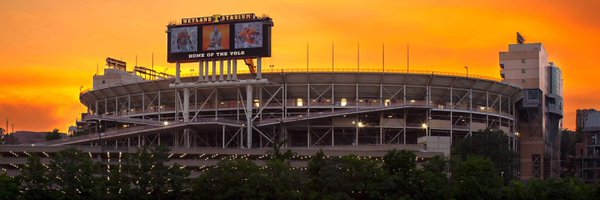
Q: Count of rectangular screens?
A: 3